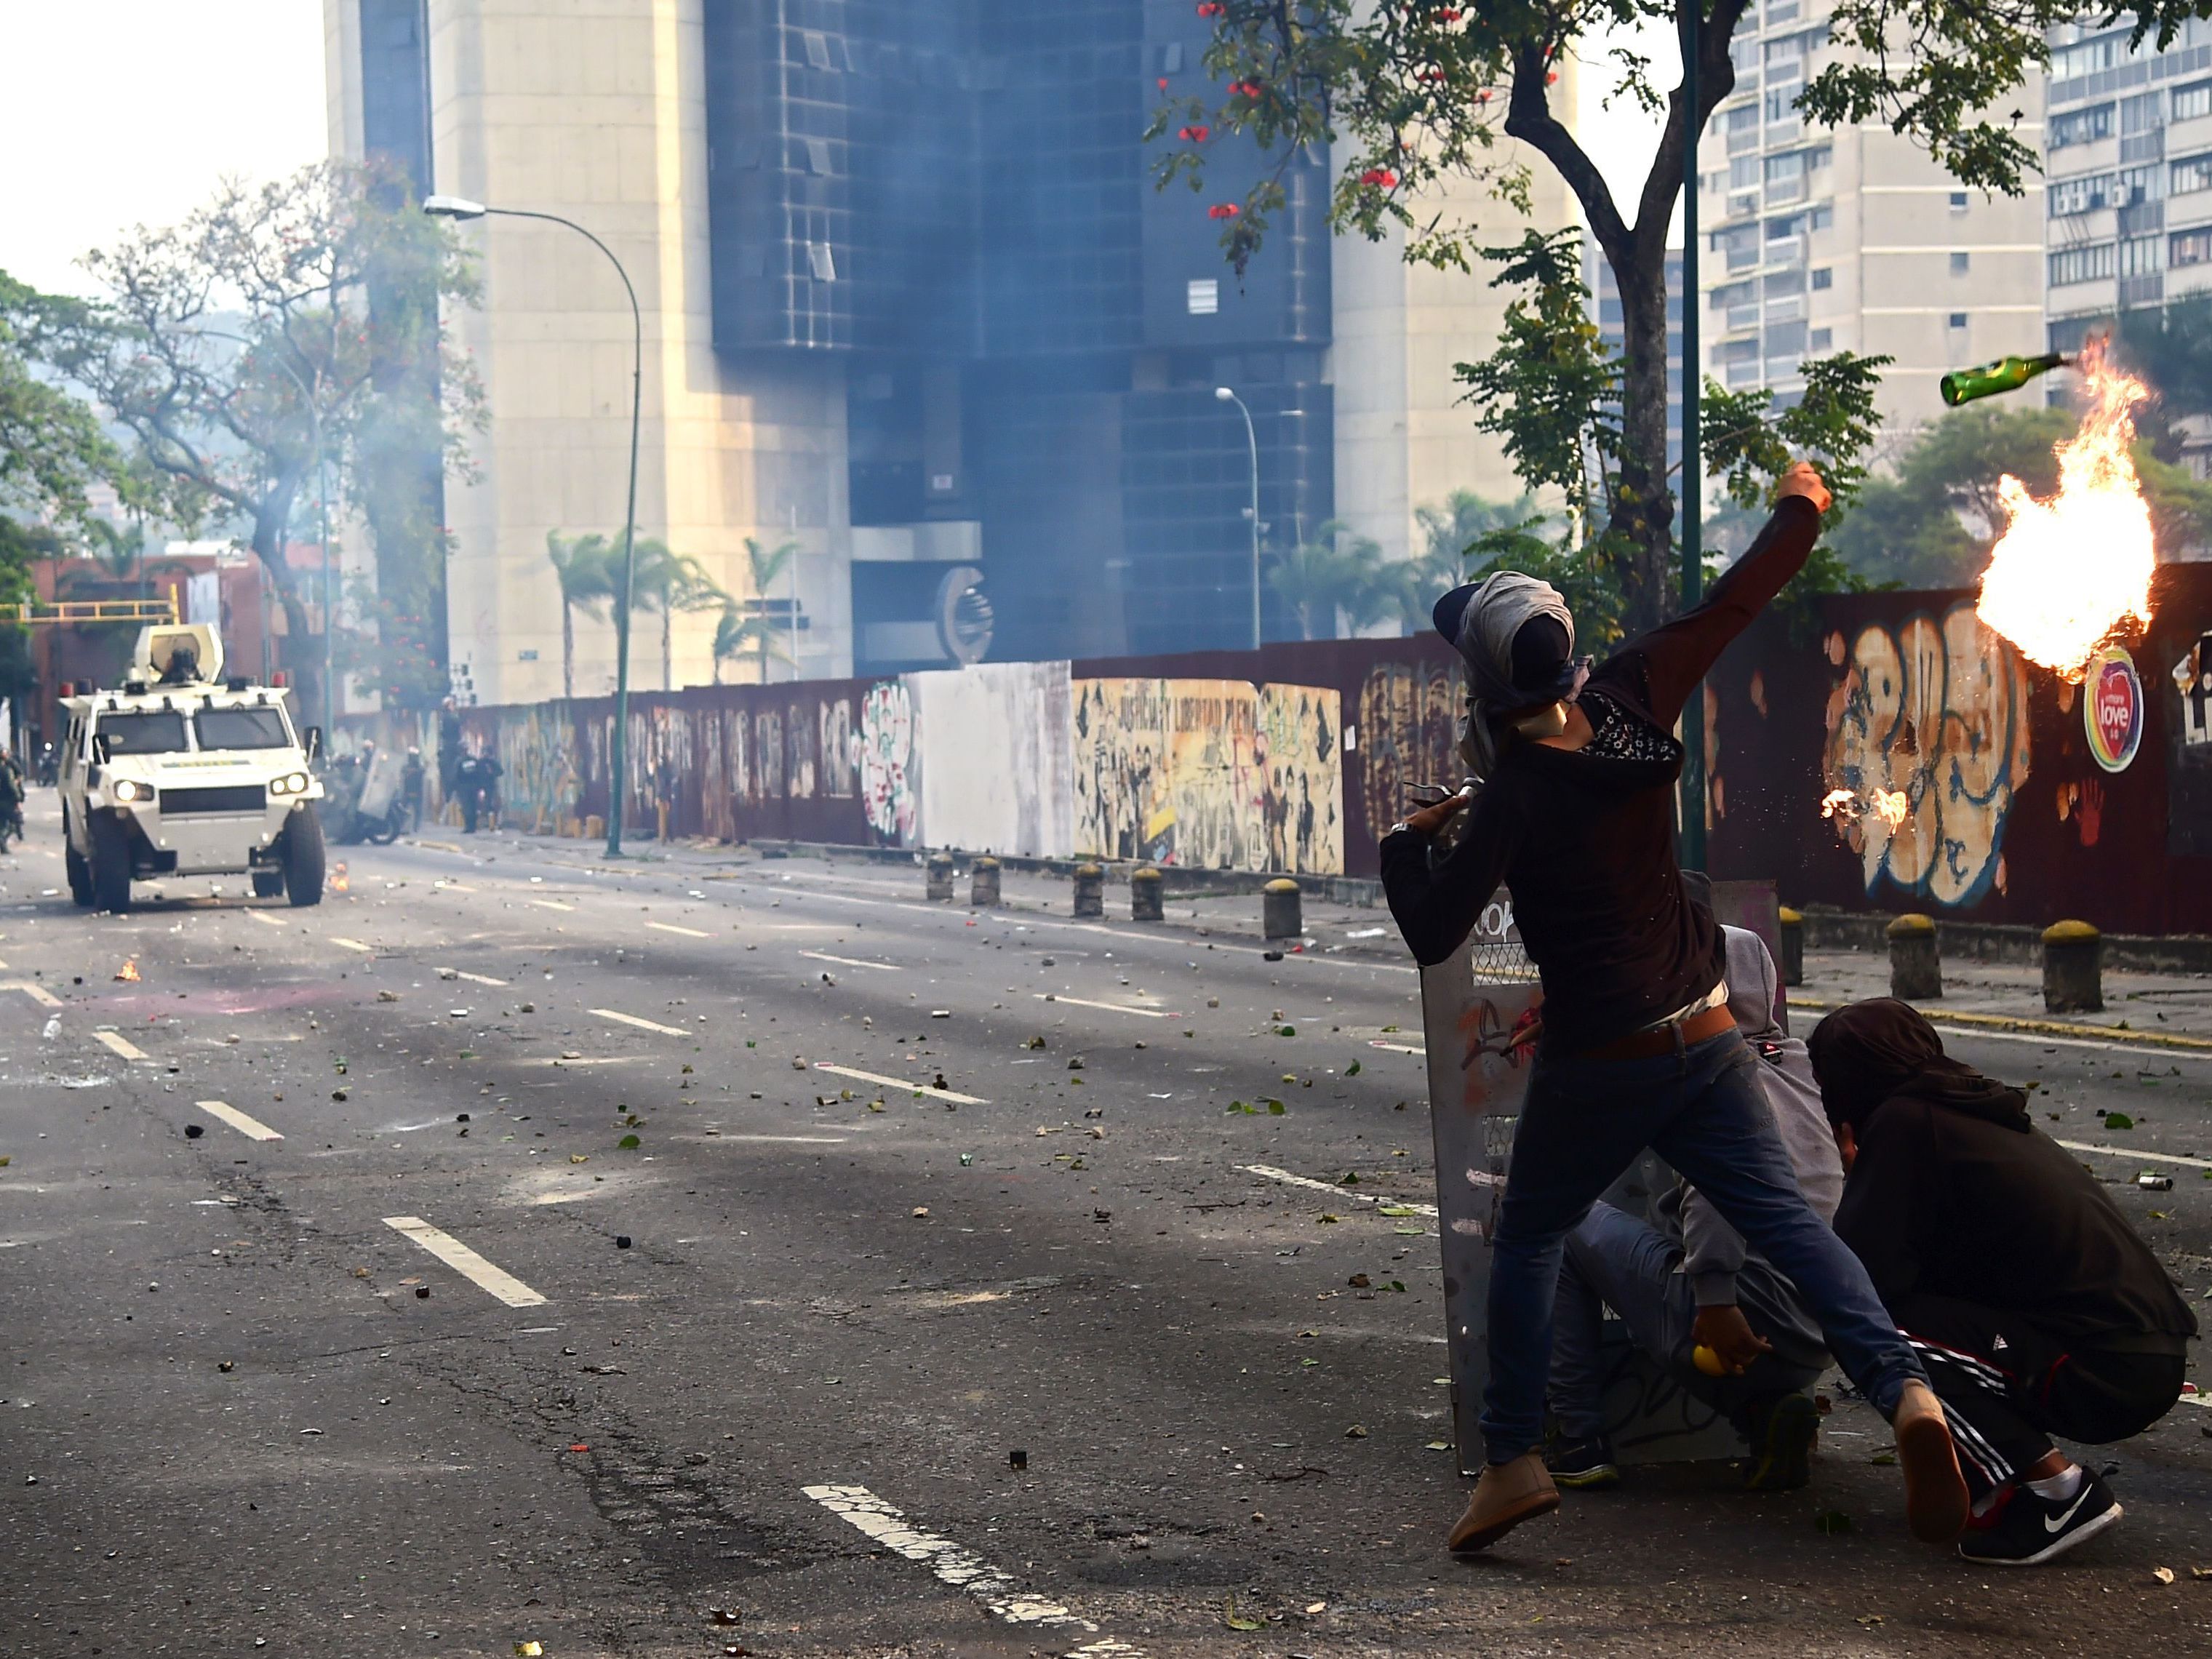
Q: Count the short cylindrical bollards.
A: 8